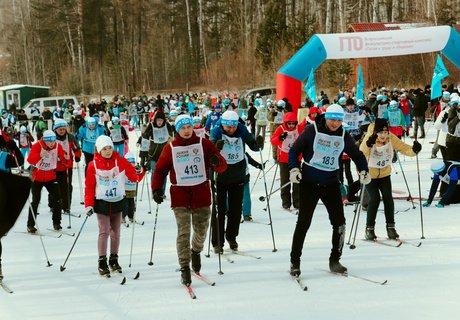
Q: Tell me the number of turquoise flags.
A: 3